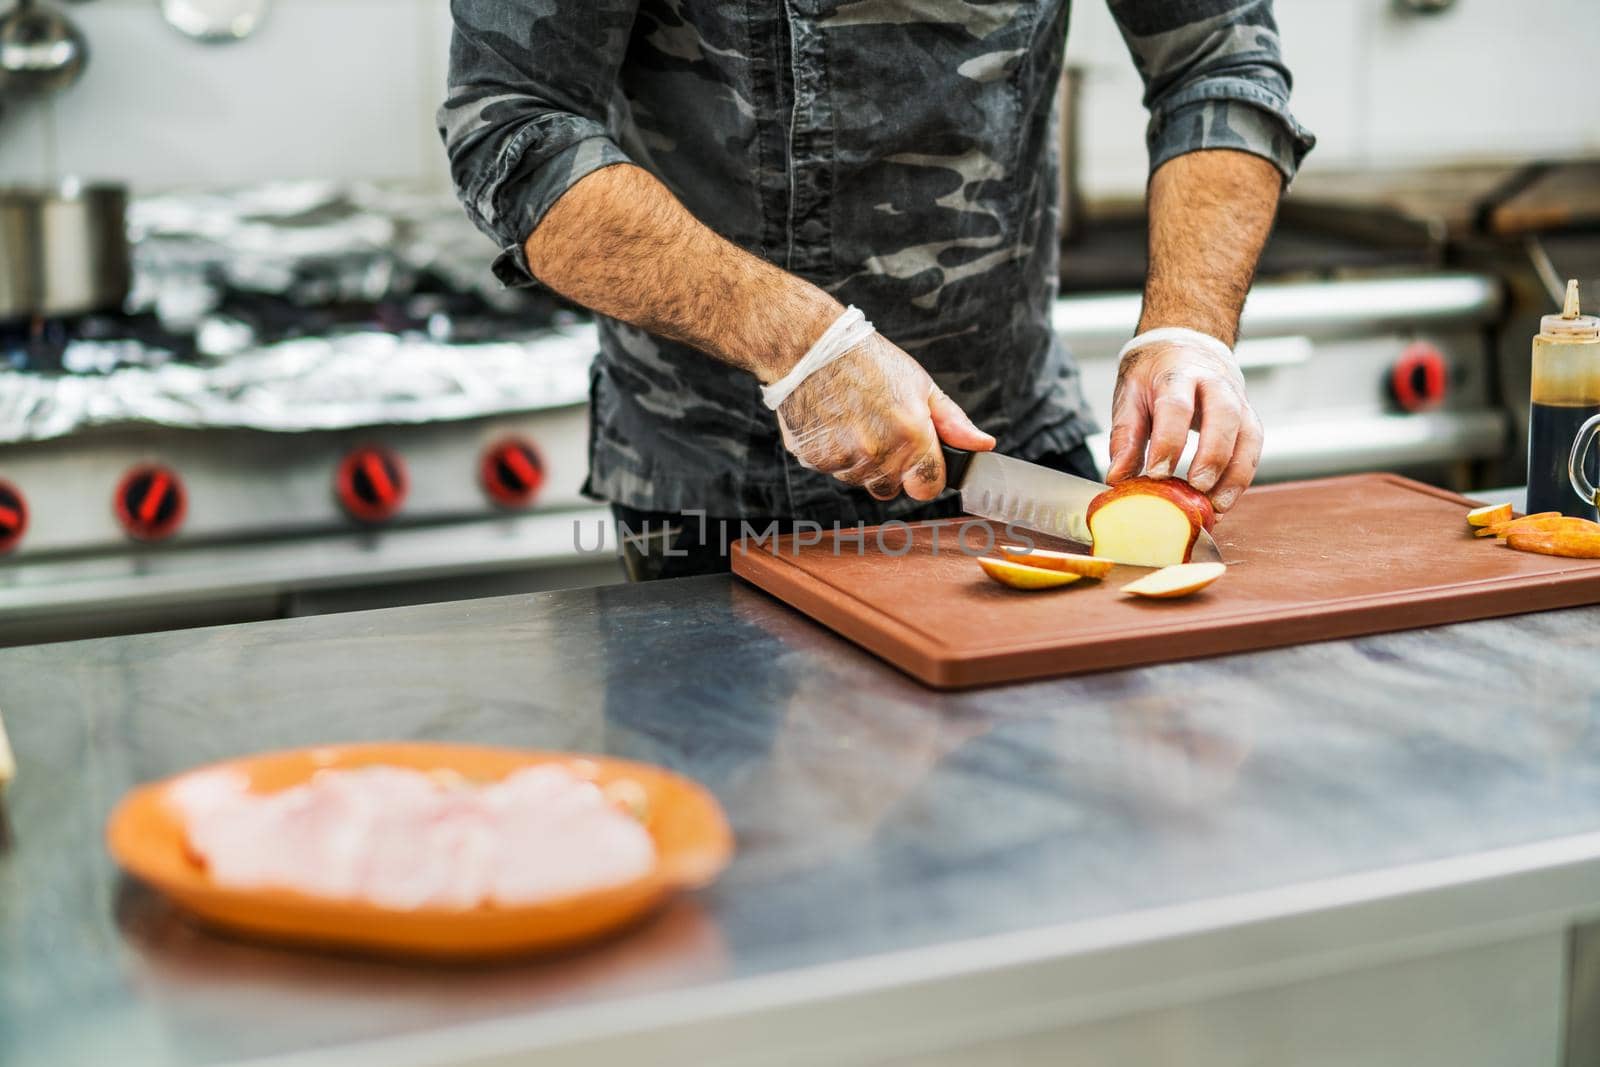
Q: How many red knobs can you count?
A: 5